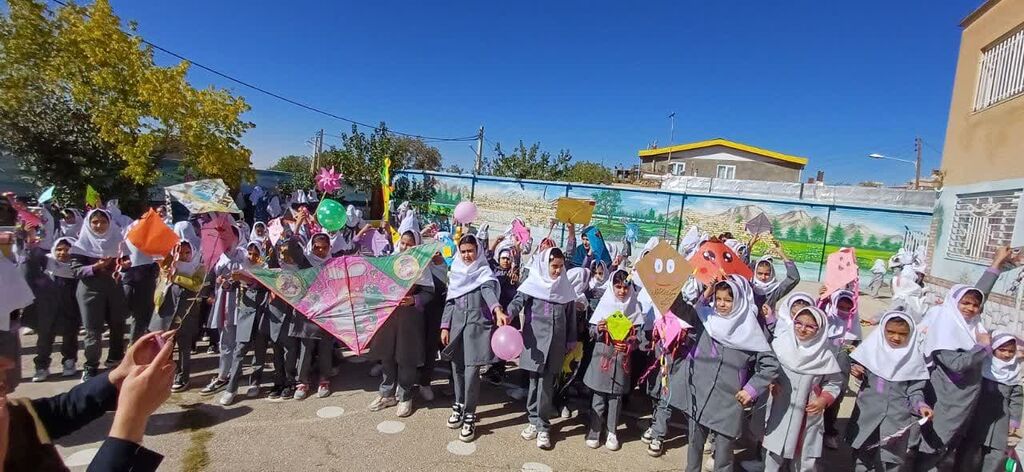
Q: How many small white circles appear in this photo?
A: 5